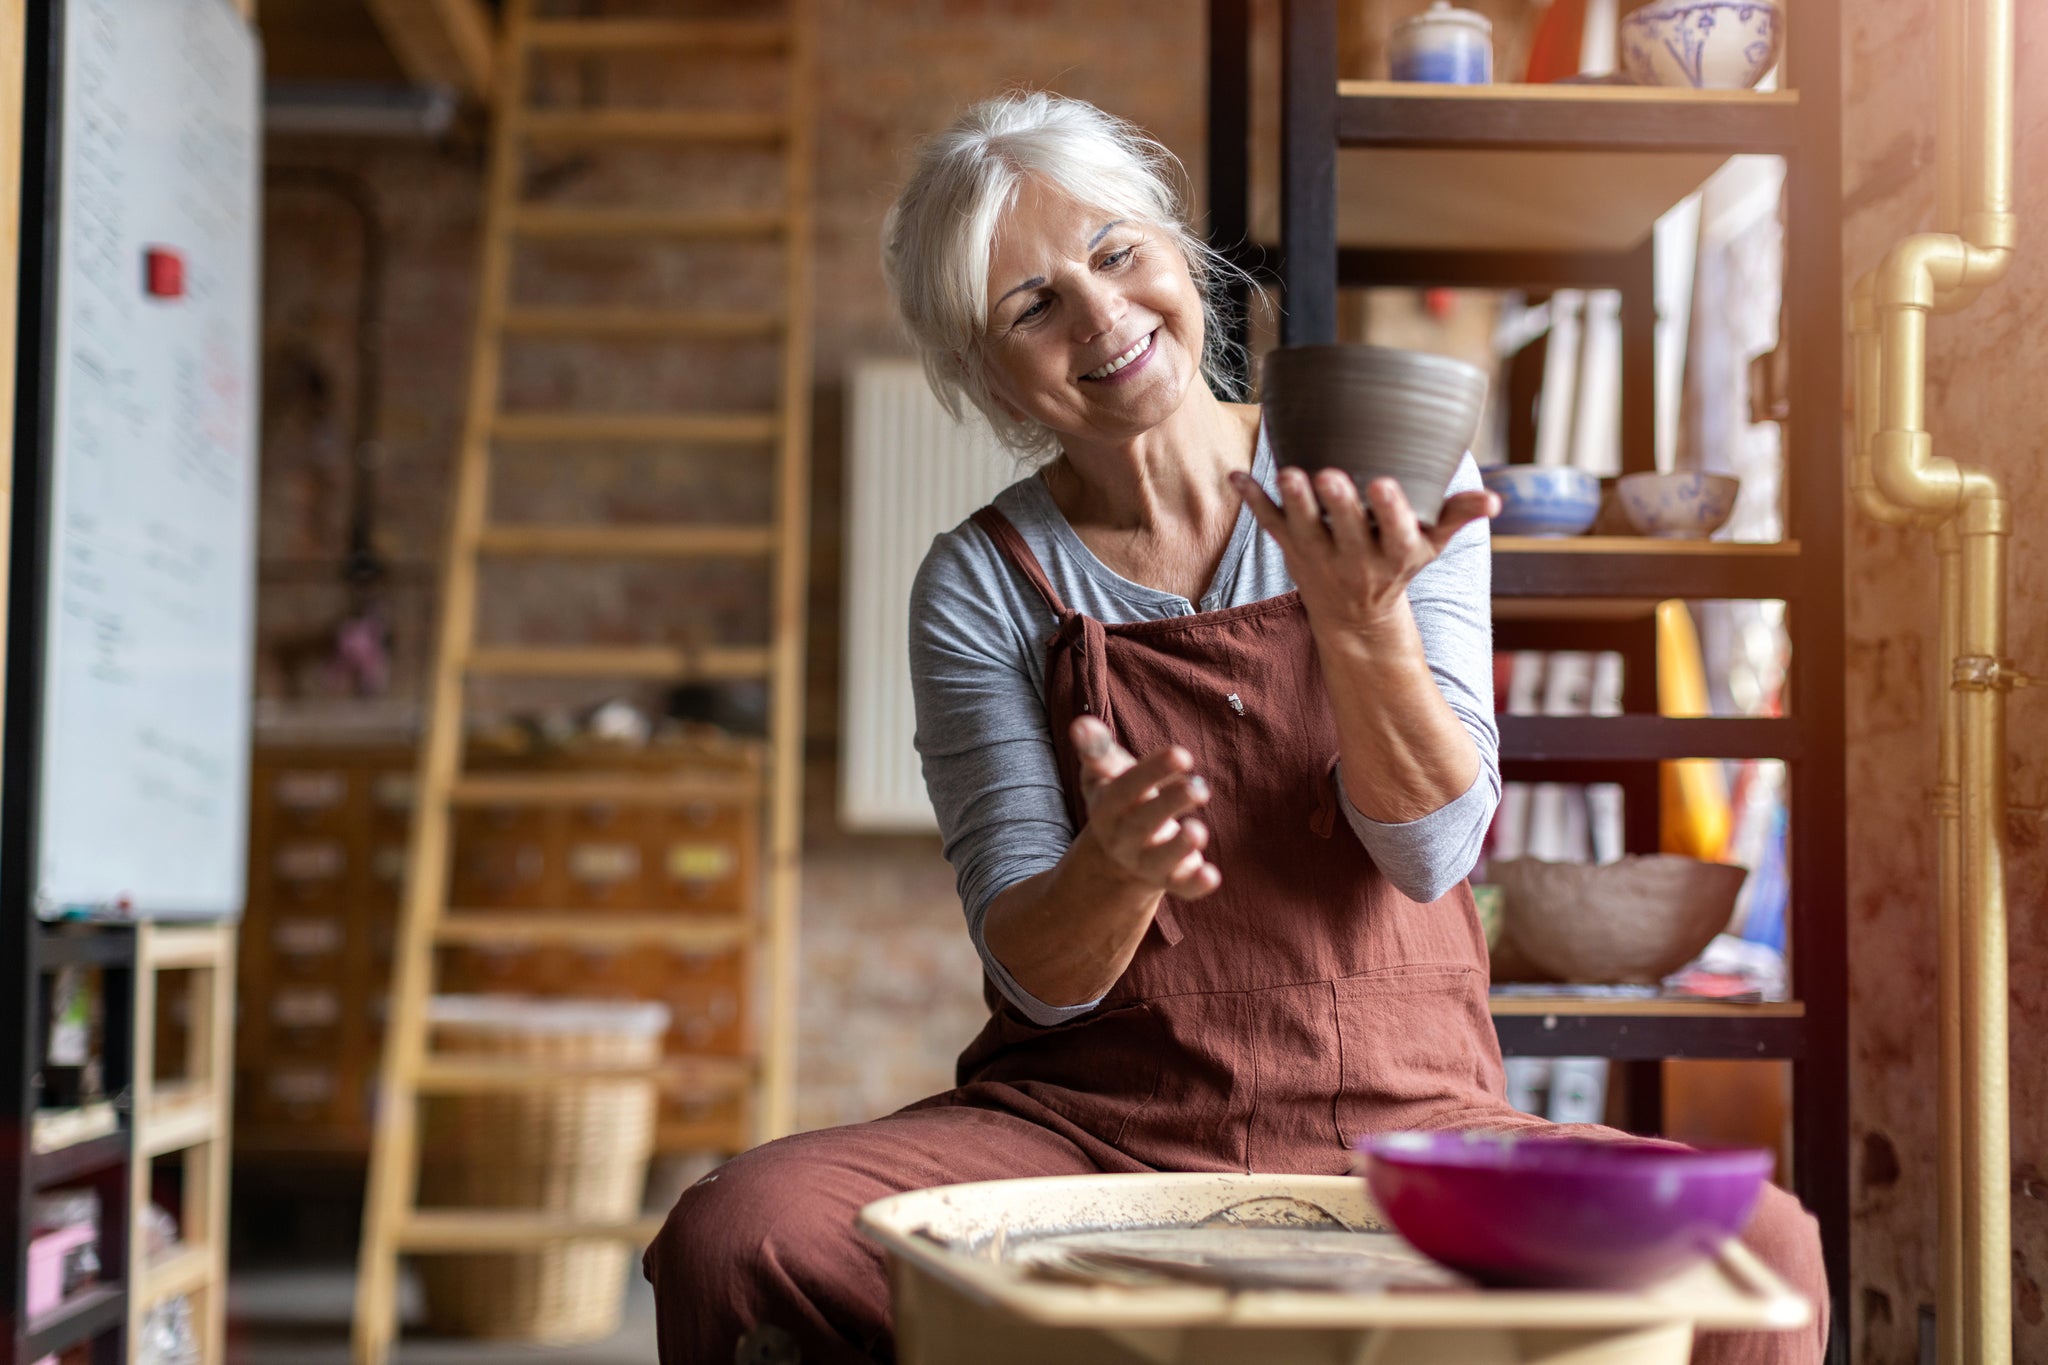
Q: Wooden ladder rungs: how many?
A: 11